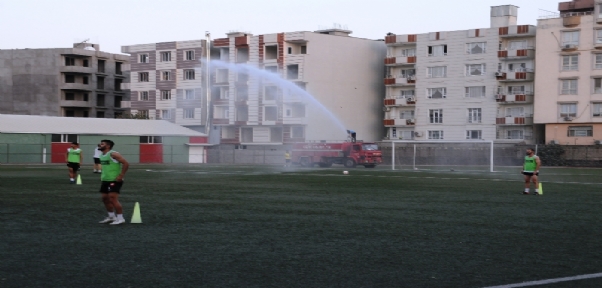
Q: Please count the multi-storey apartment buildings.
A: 5